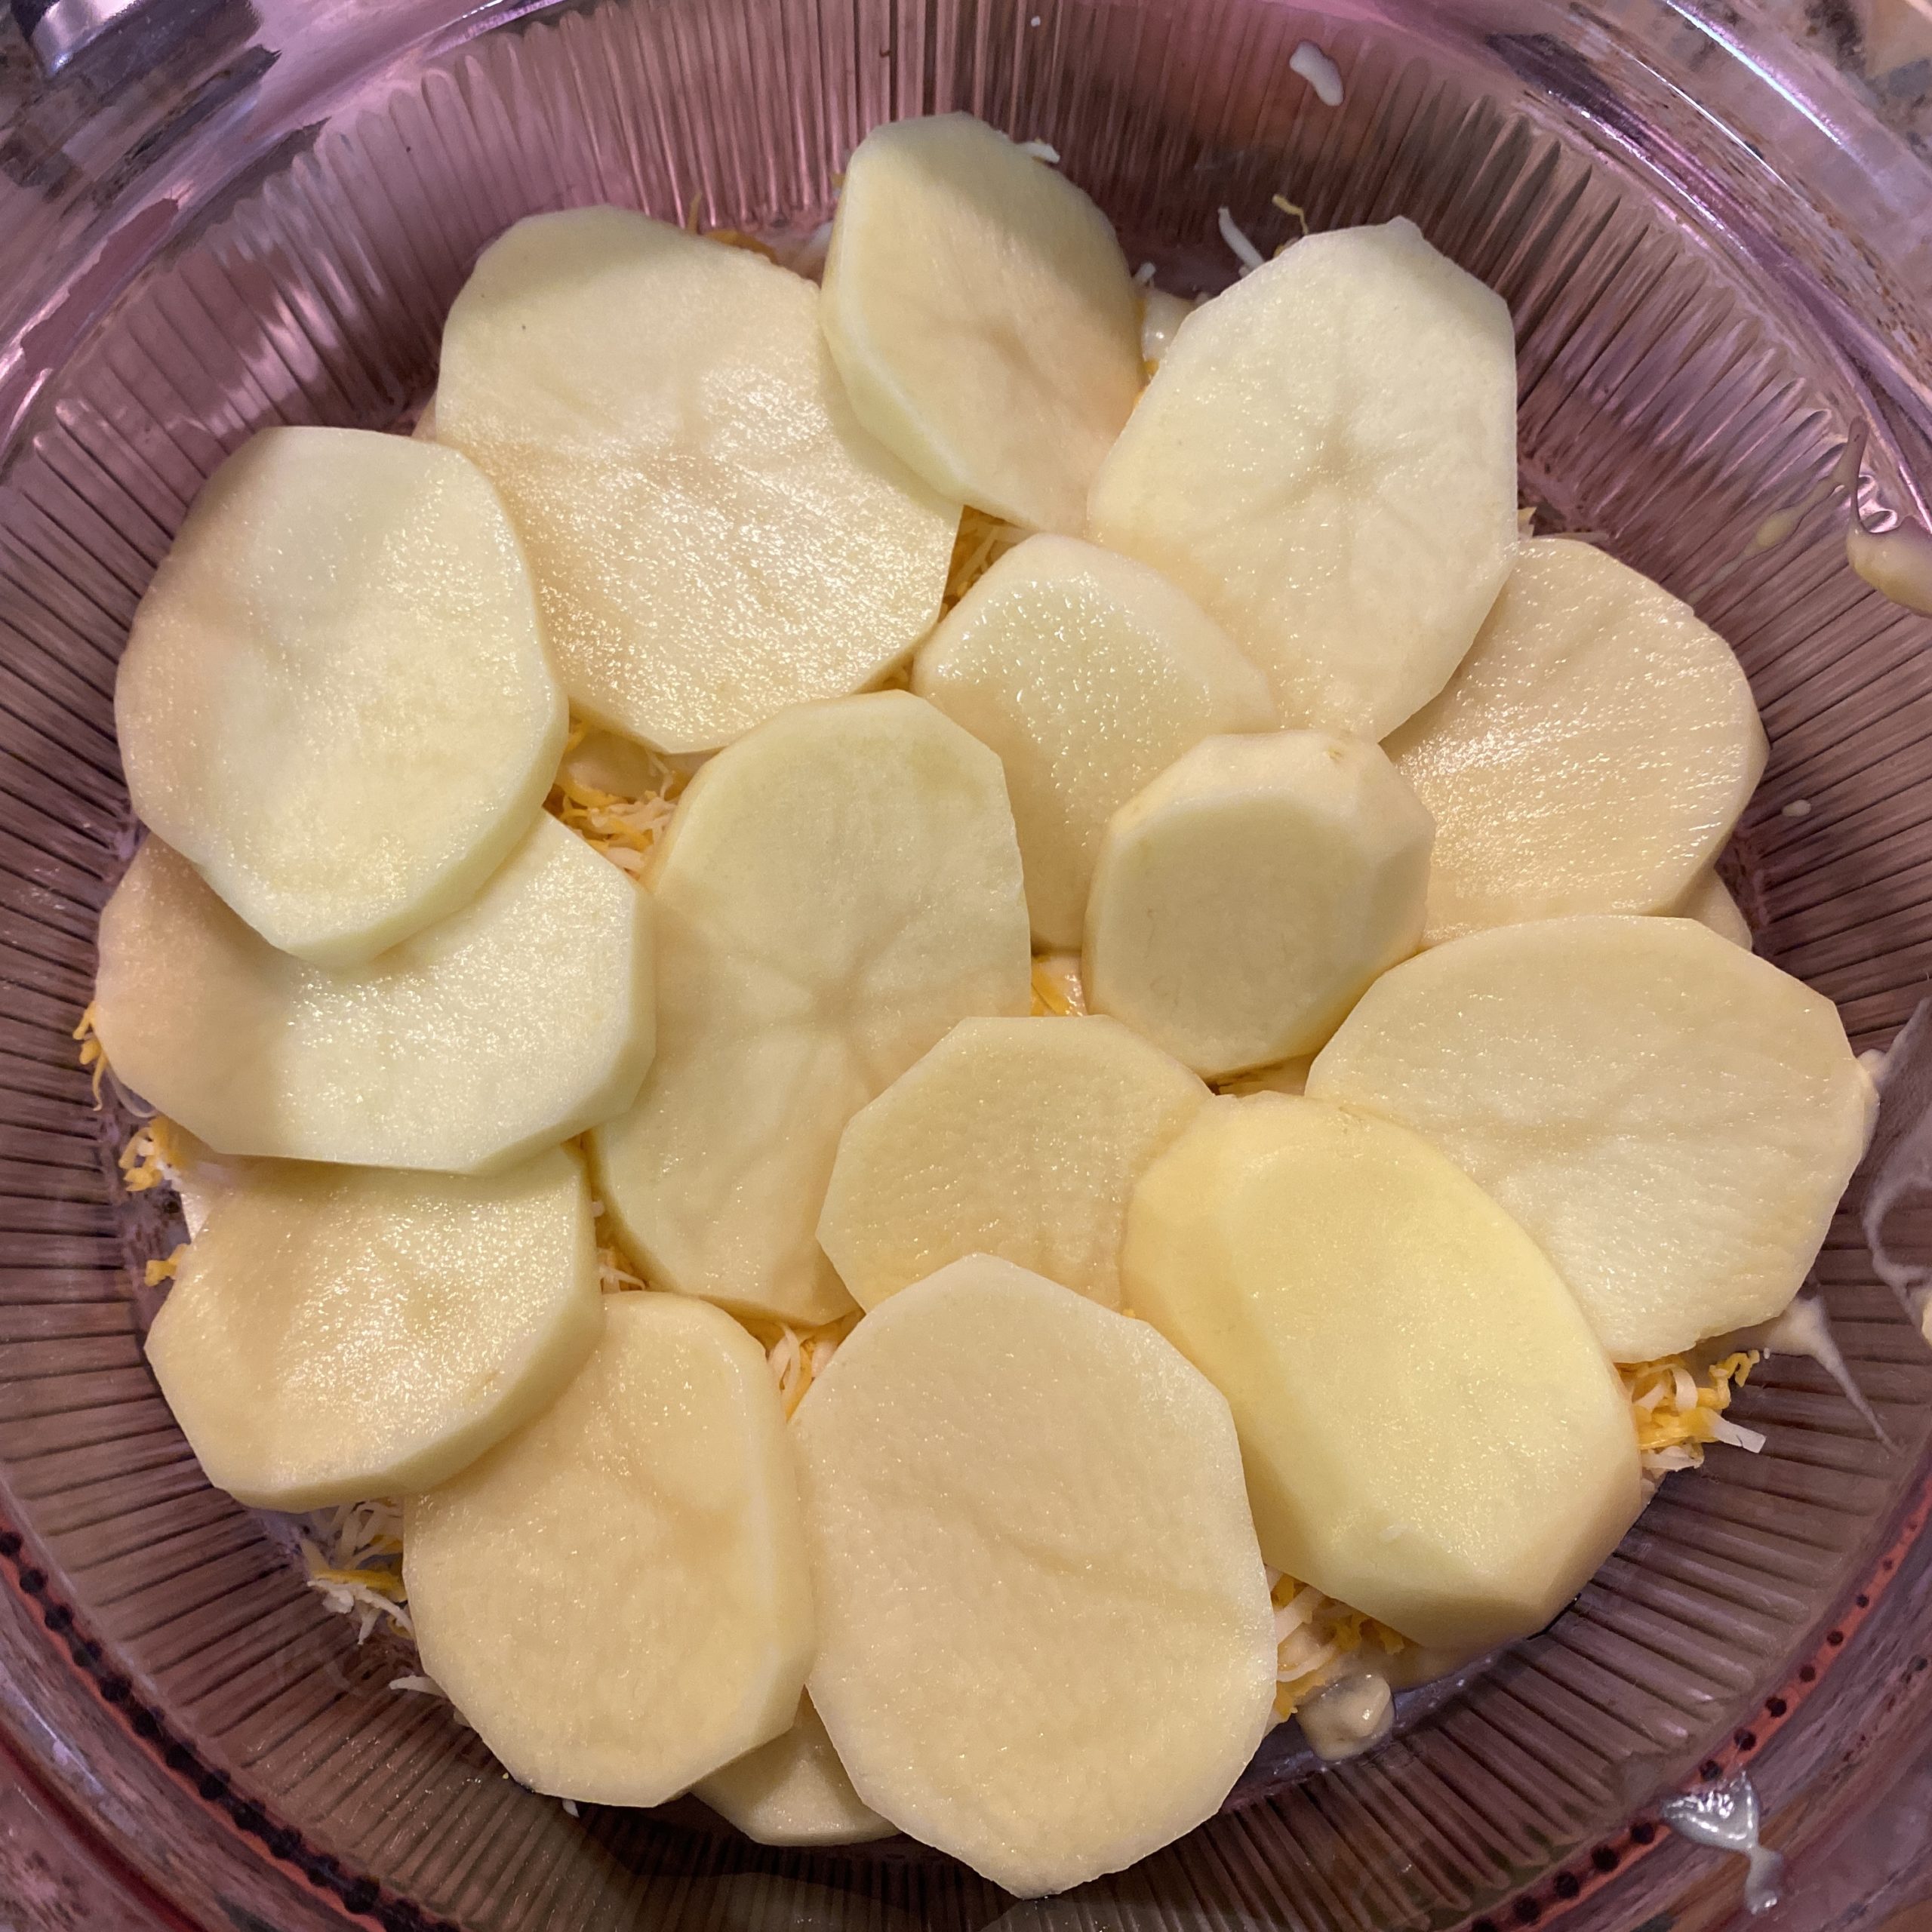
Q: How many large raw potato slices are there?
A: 15